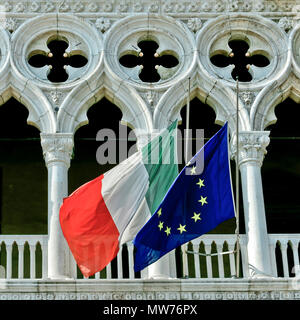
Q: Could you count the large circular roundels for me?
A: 3